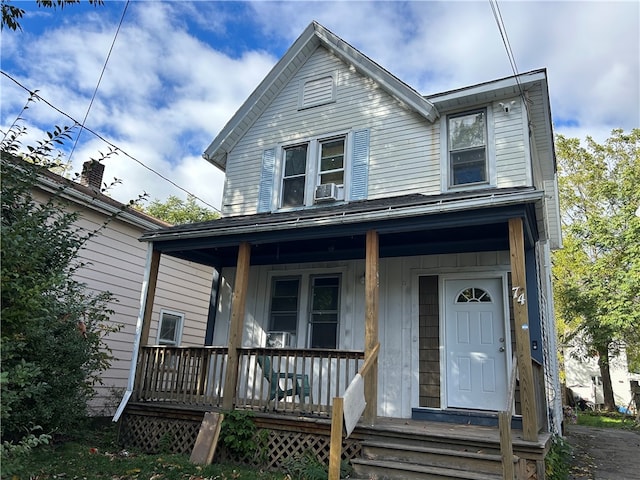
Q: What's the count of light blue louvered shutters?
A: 2